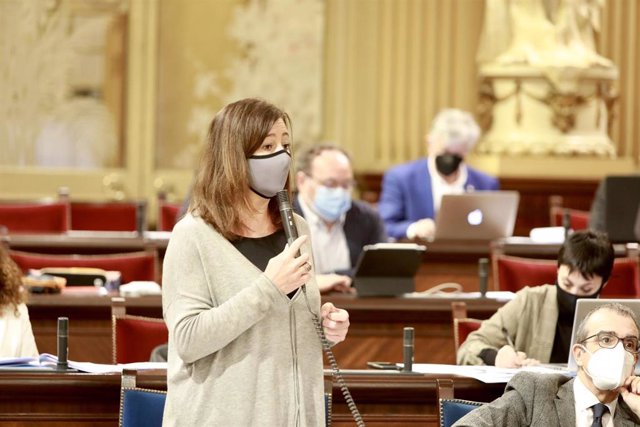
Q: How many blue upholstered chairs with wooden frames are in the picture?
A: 2